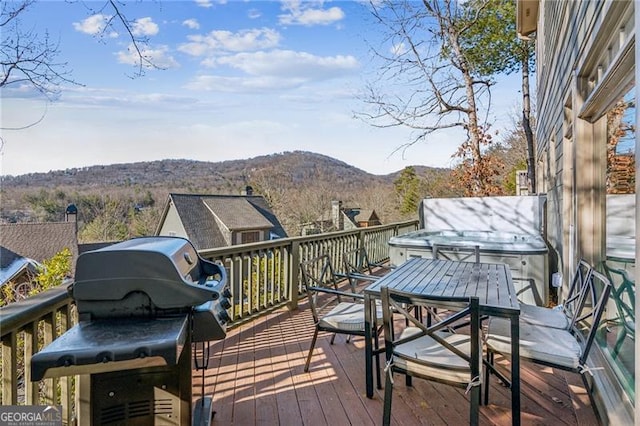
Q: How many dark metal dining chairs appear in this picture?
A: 6